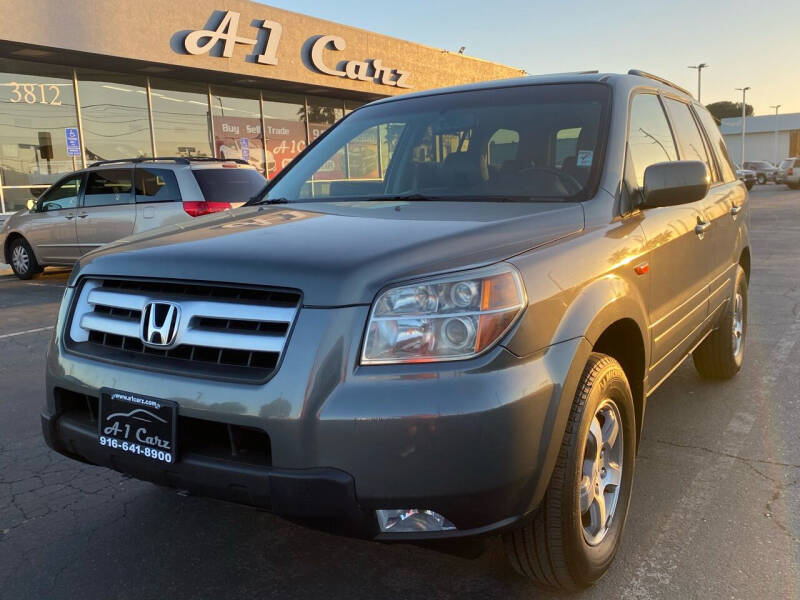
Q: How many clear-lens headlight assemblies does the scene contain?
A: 1